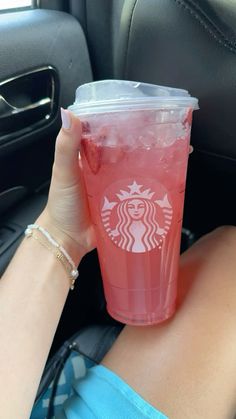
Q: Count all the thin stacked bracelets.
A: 2